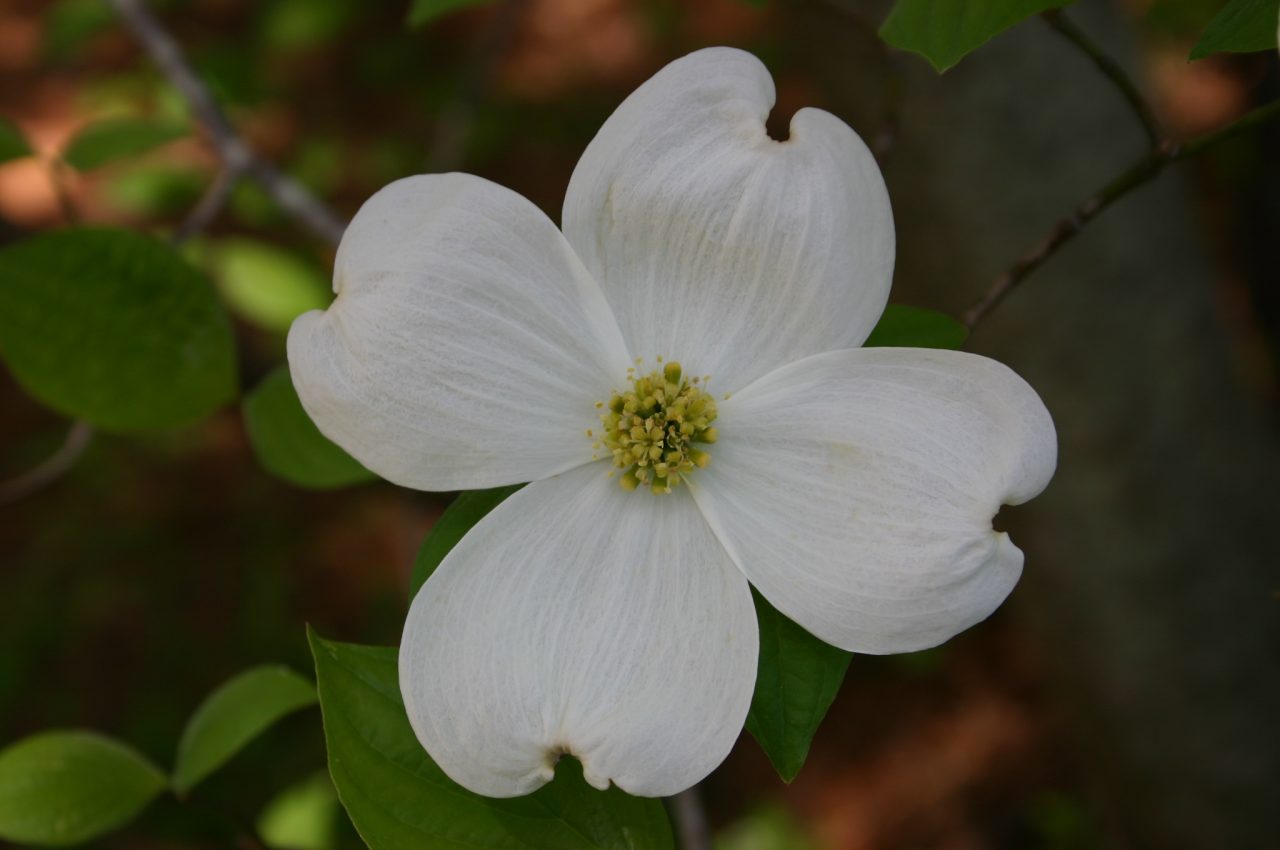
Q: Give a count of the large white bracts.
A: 4